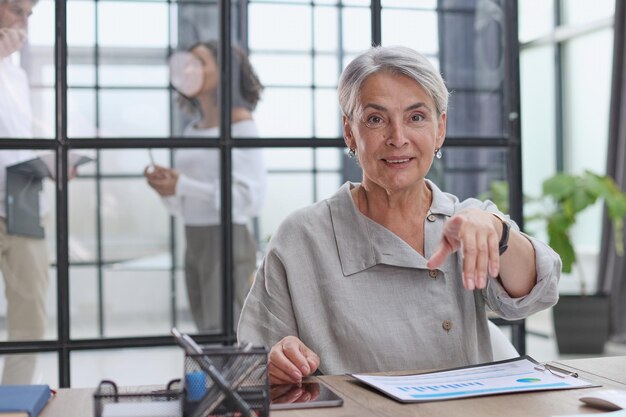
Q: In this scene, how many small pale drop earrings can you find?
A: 2